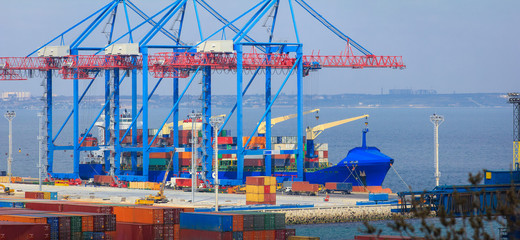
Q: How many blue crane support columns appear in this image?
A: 11